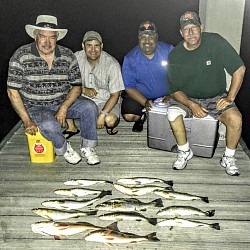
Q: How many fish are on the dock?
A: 13